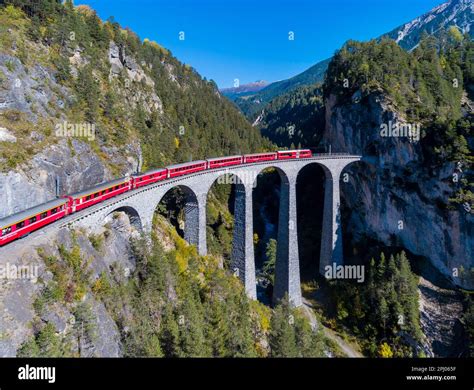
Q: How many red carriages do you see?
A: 7